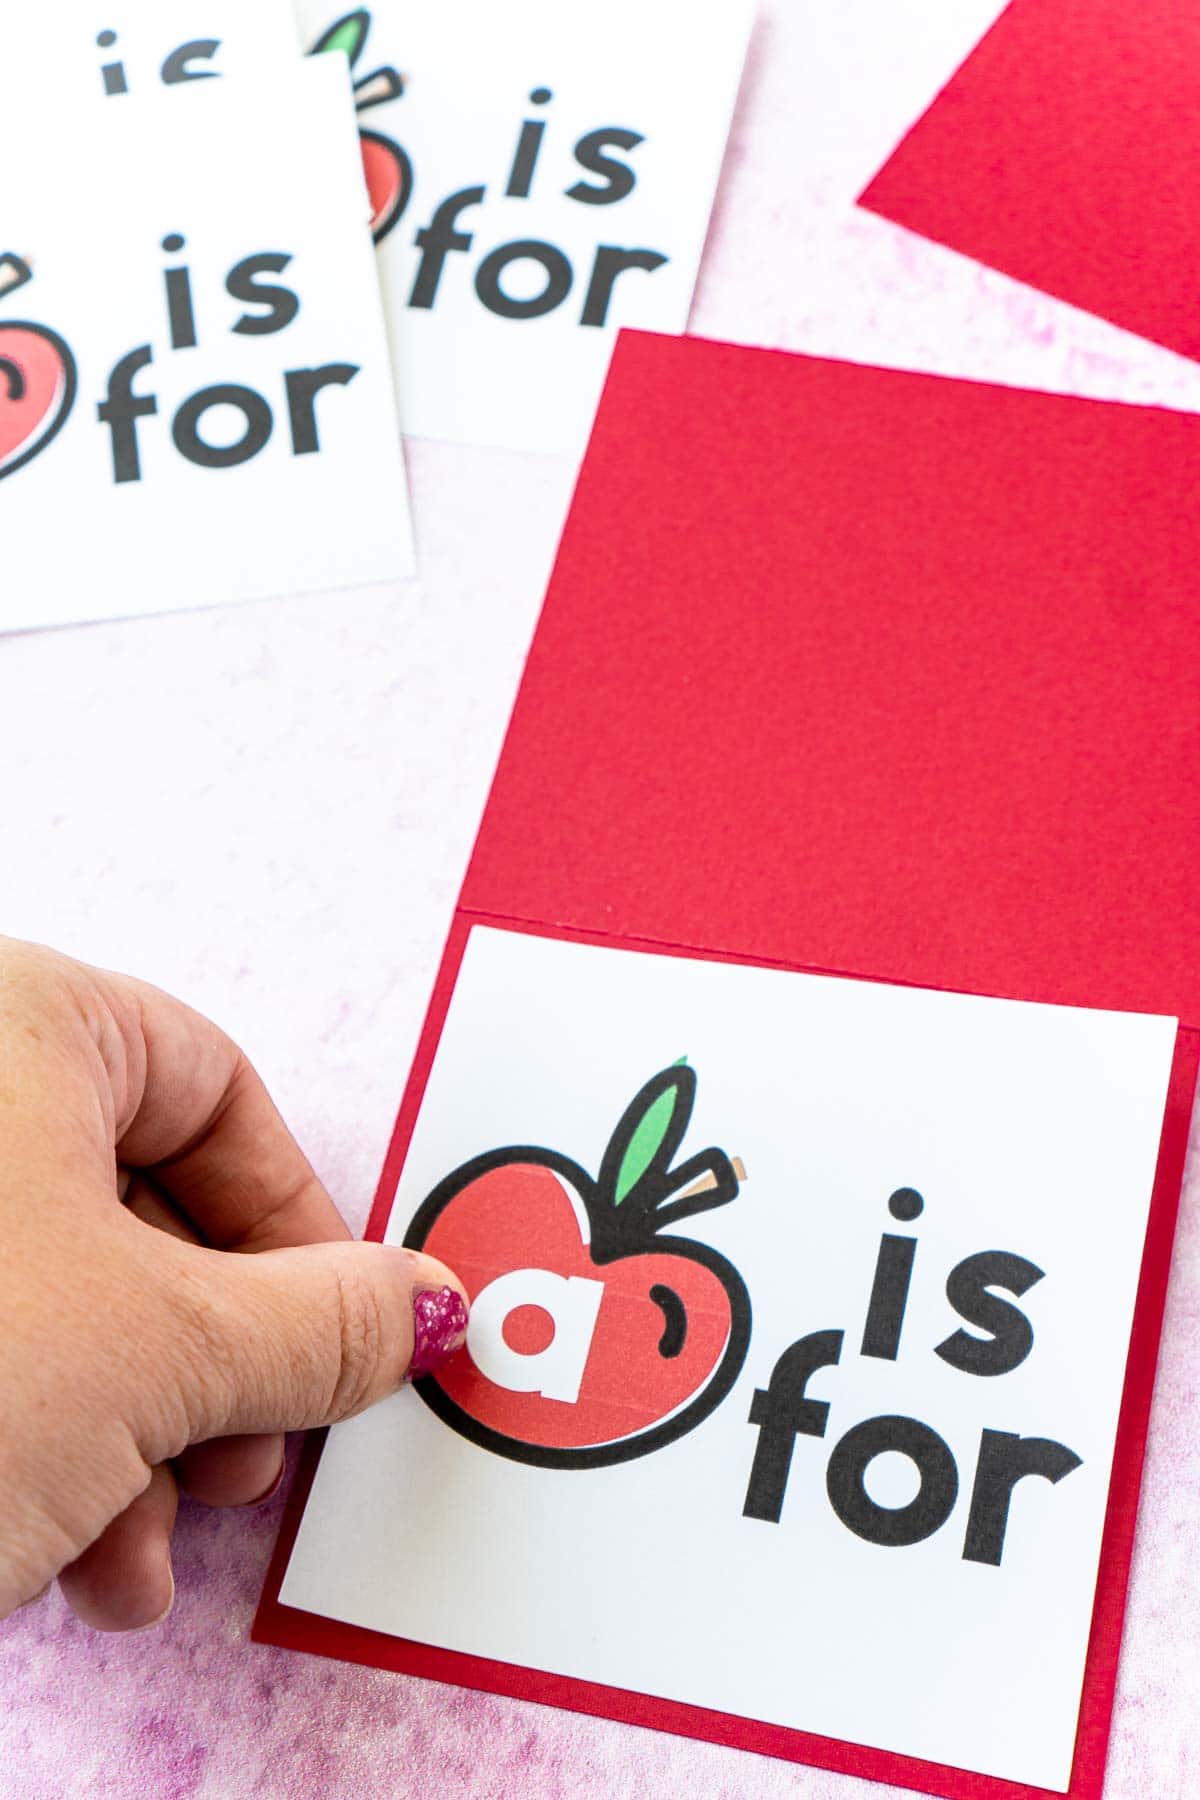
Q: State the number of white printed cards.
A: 4